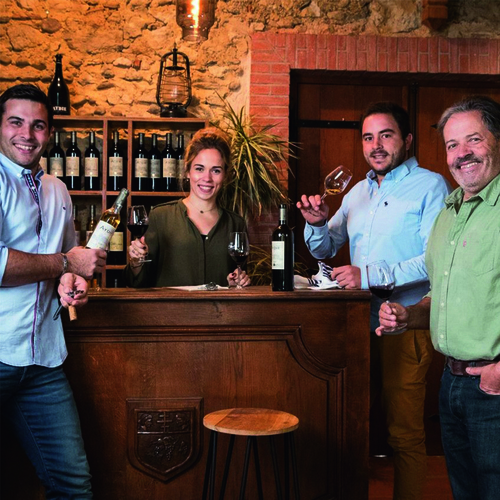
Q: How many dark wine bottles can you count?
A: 12